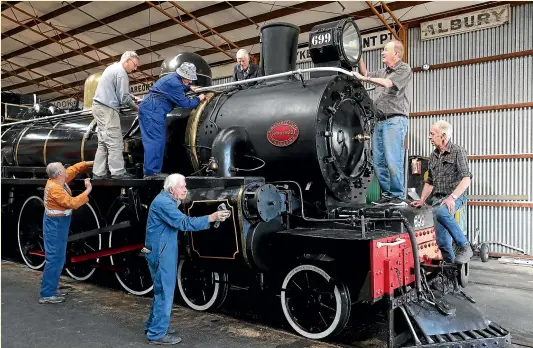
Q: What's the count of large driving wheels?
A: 3